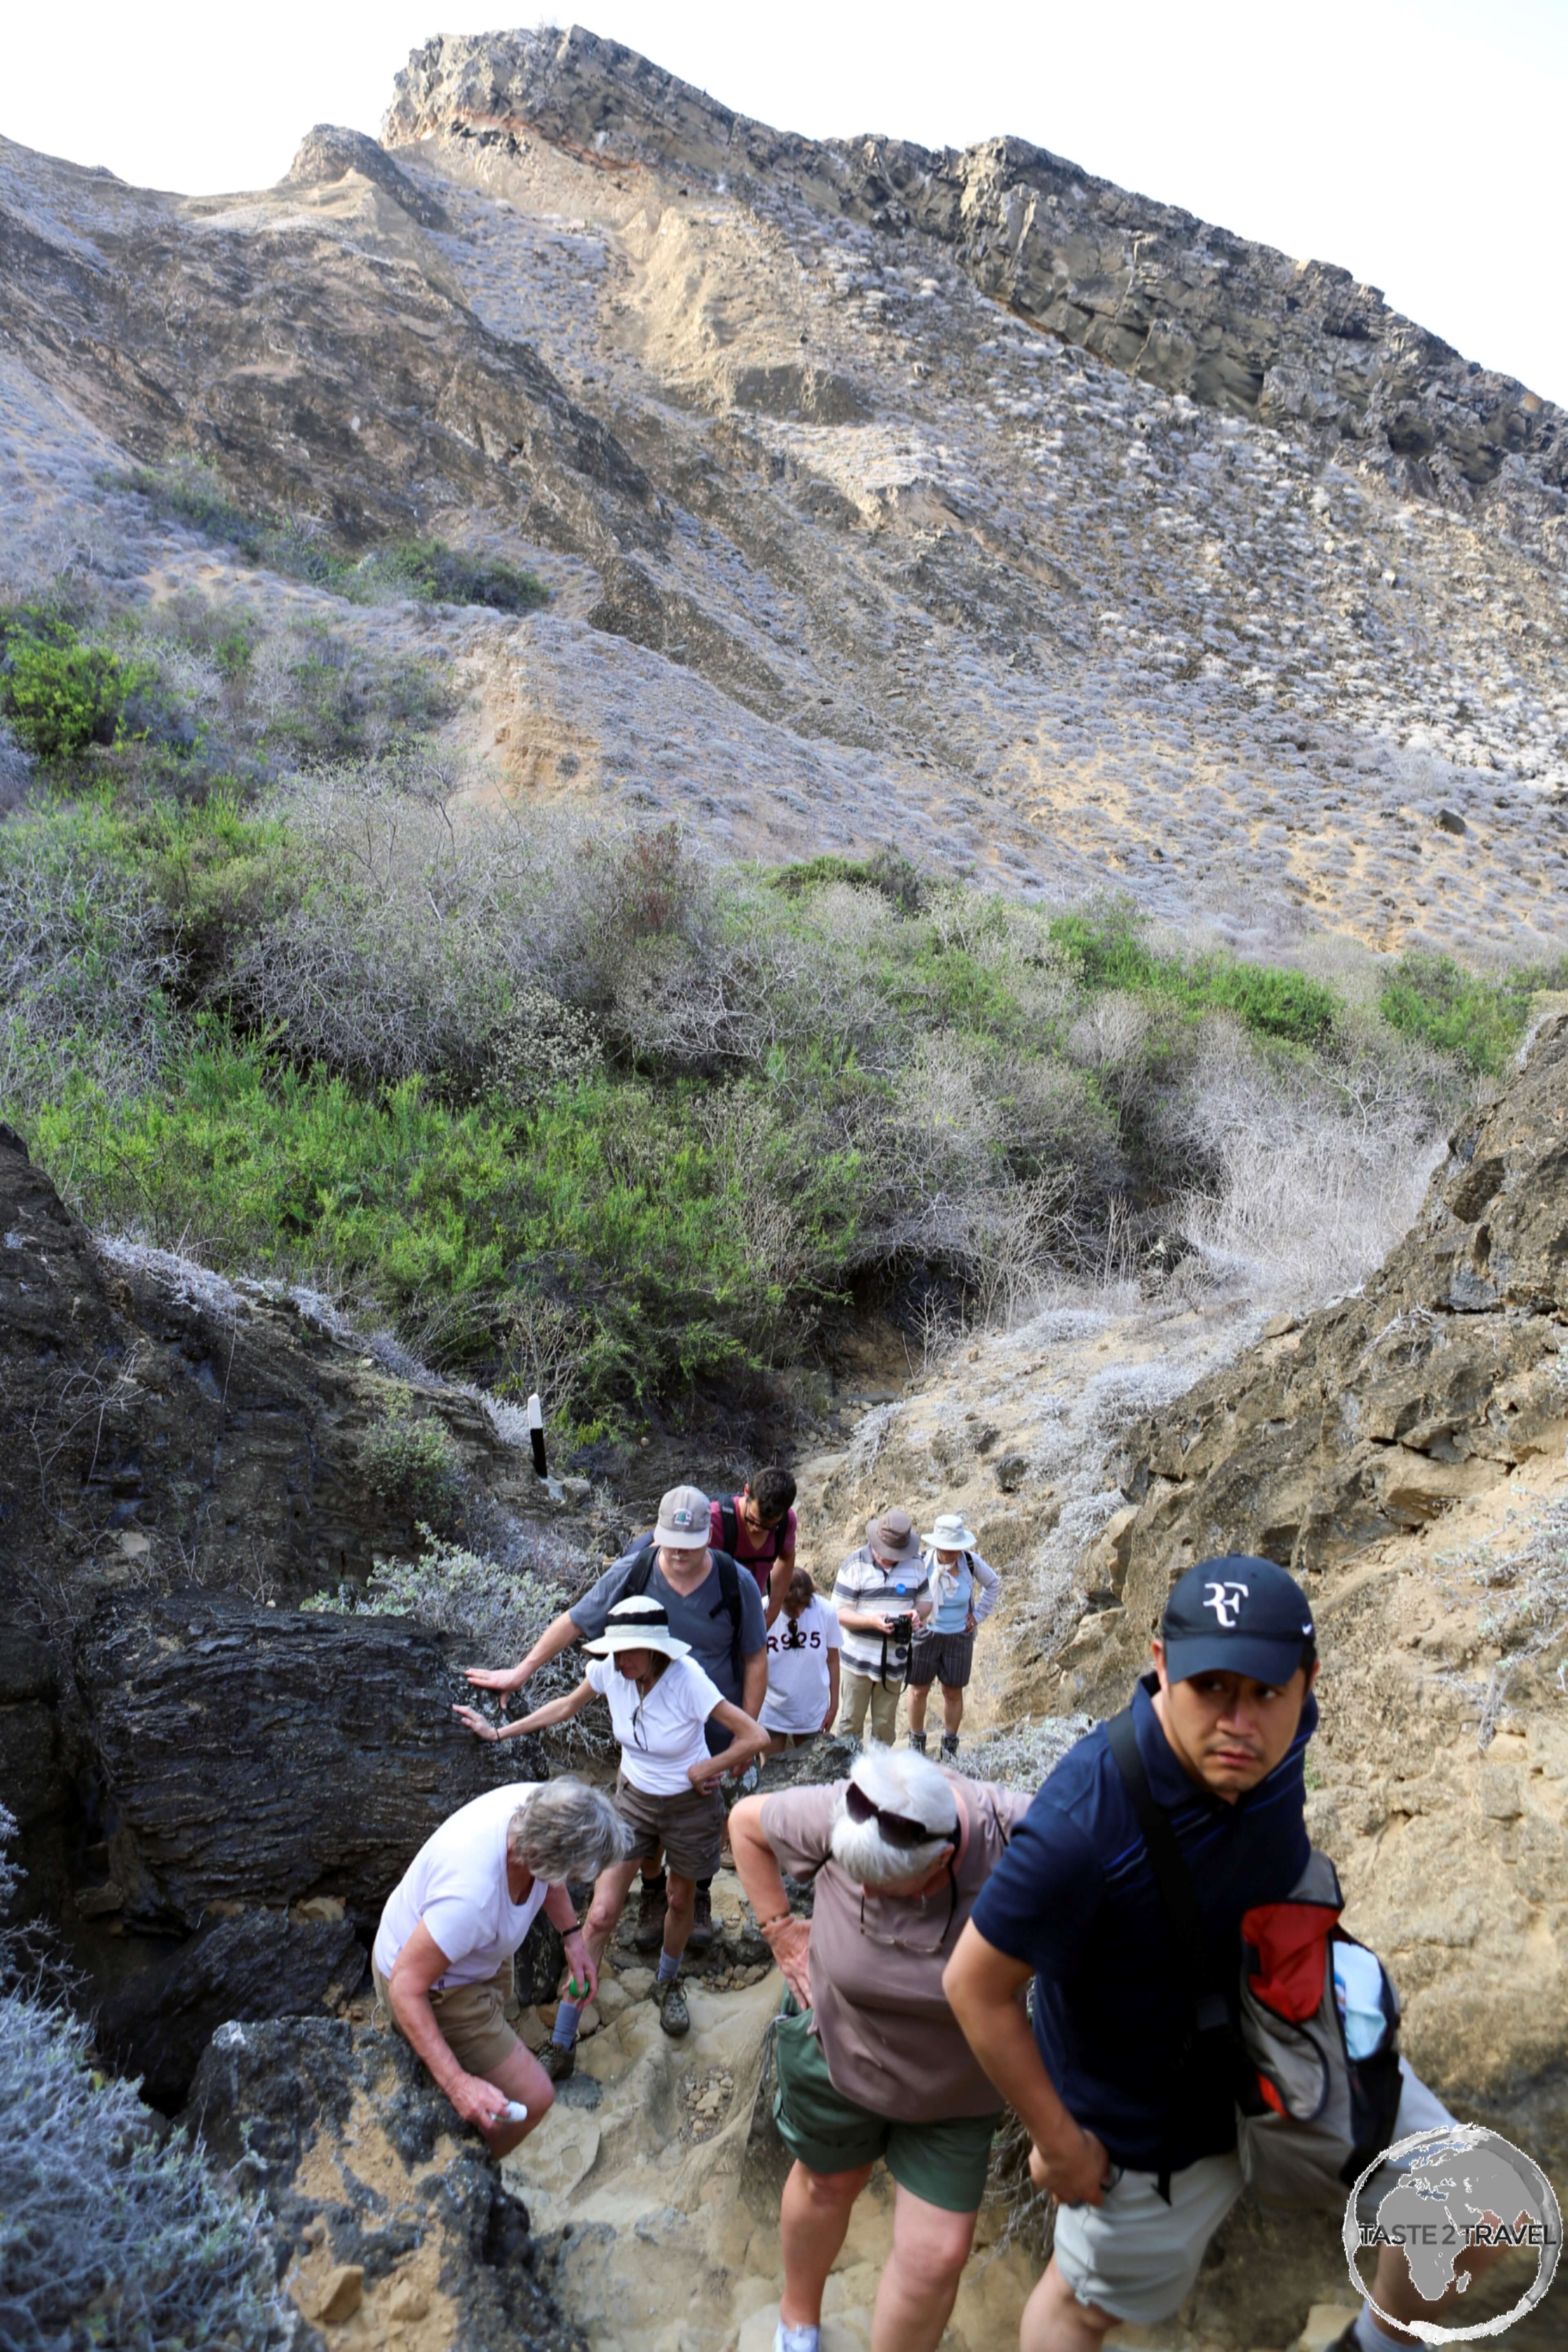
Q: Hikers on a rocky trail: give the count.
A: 9